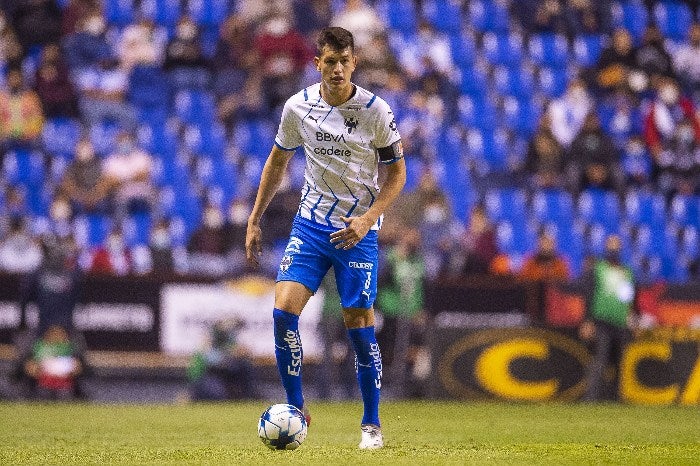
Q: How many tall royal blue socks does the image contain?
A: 2